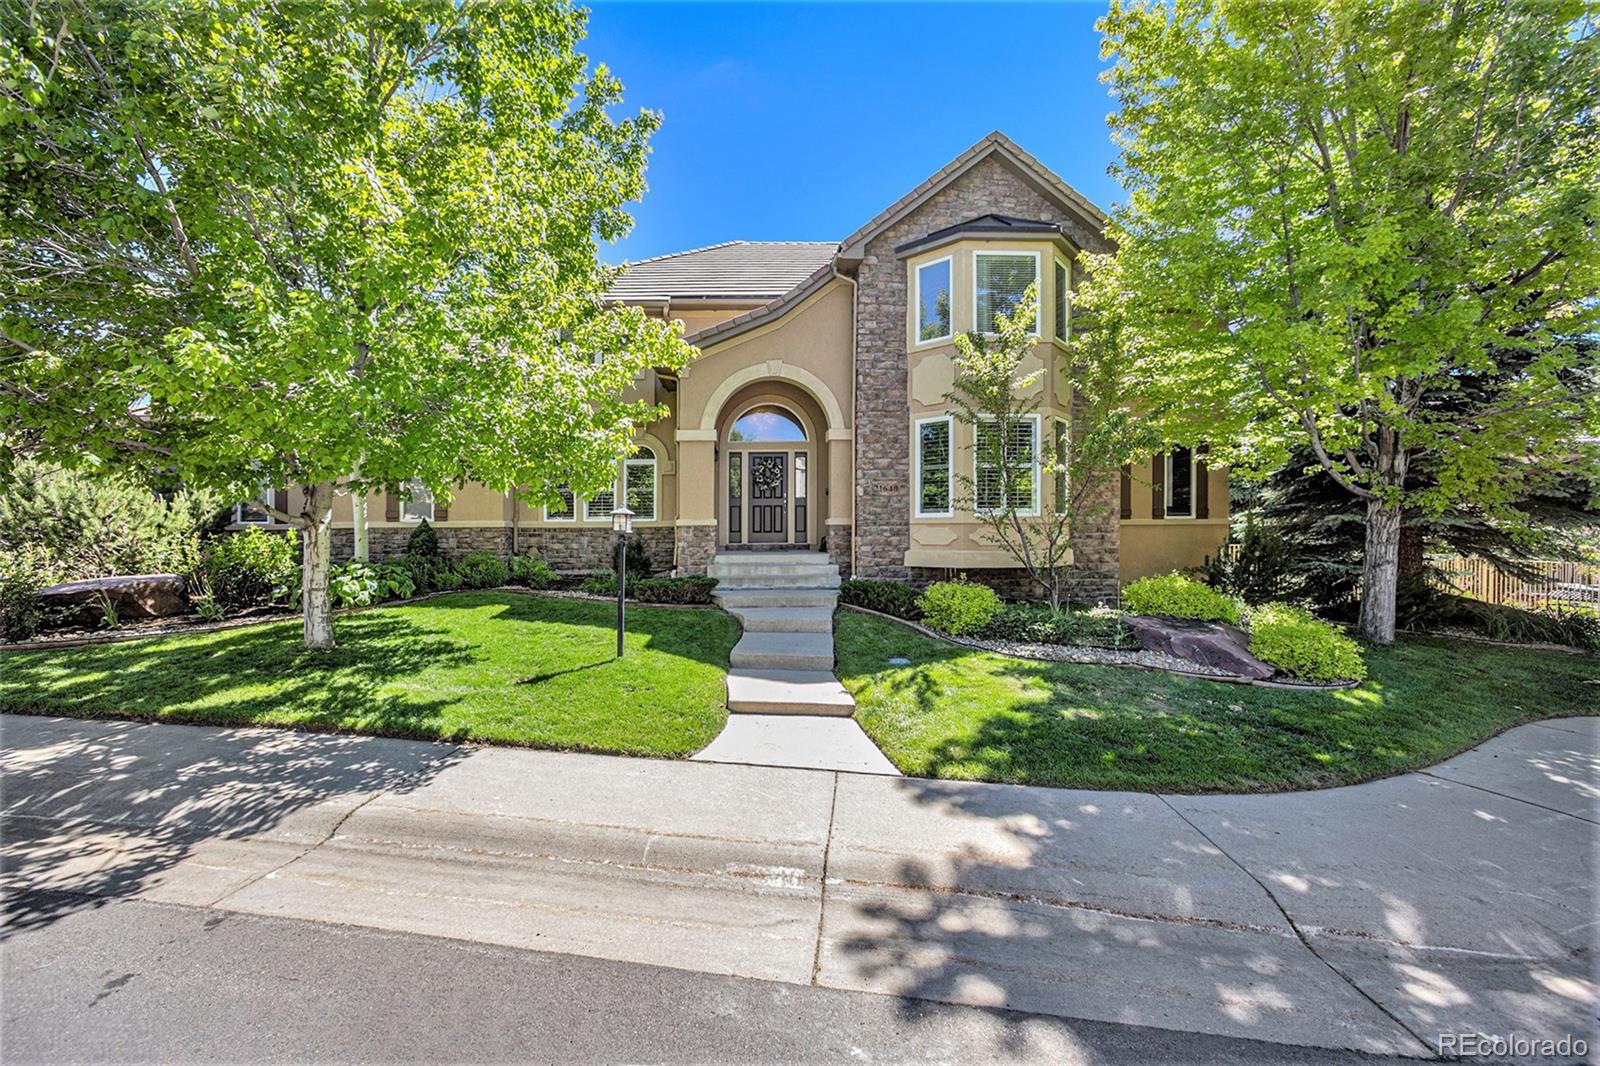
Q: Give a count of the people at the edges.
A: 0